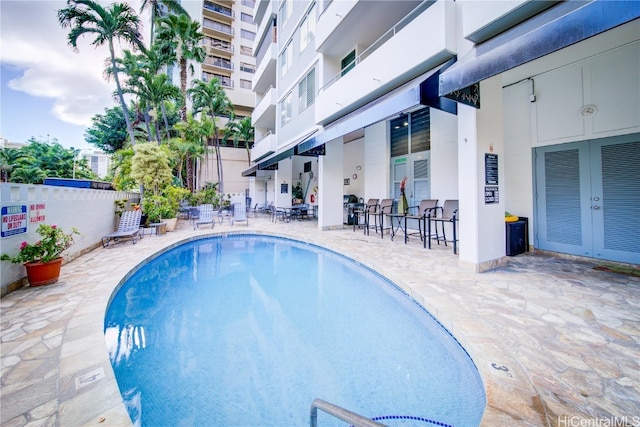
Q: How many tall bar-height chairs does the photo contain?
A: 4